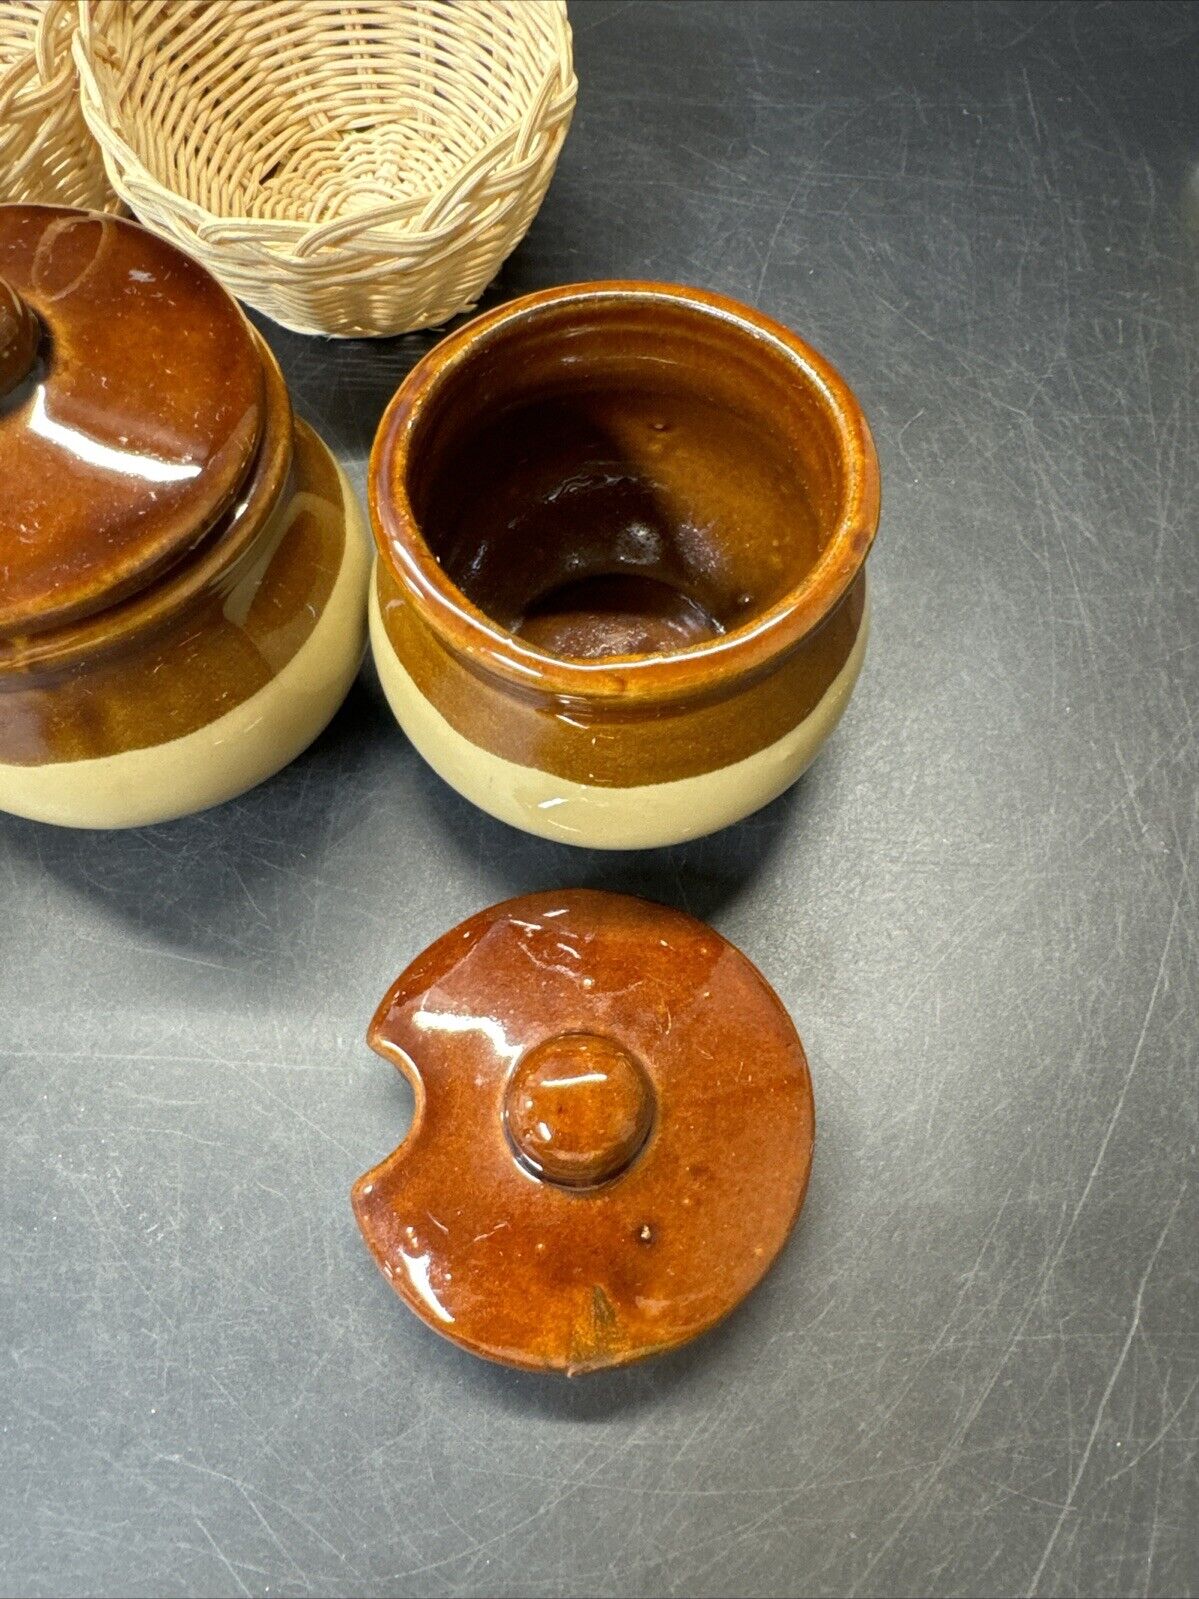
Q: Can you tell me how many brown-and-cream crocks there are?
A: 2